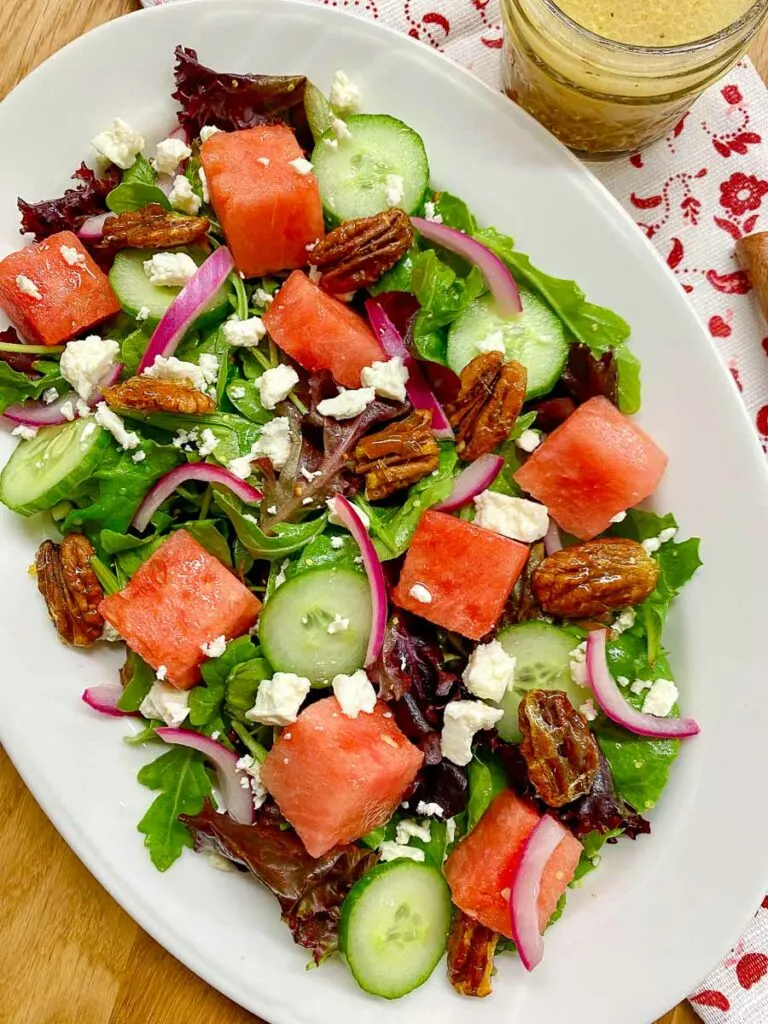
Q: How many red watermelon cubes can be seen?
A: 8